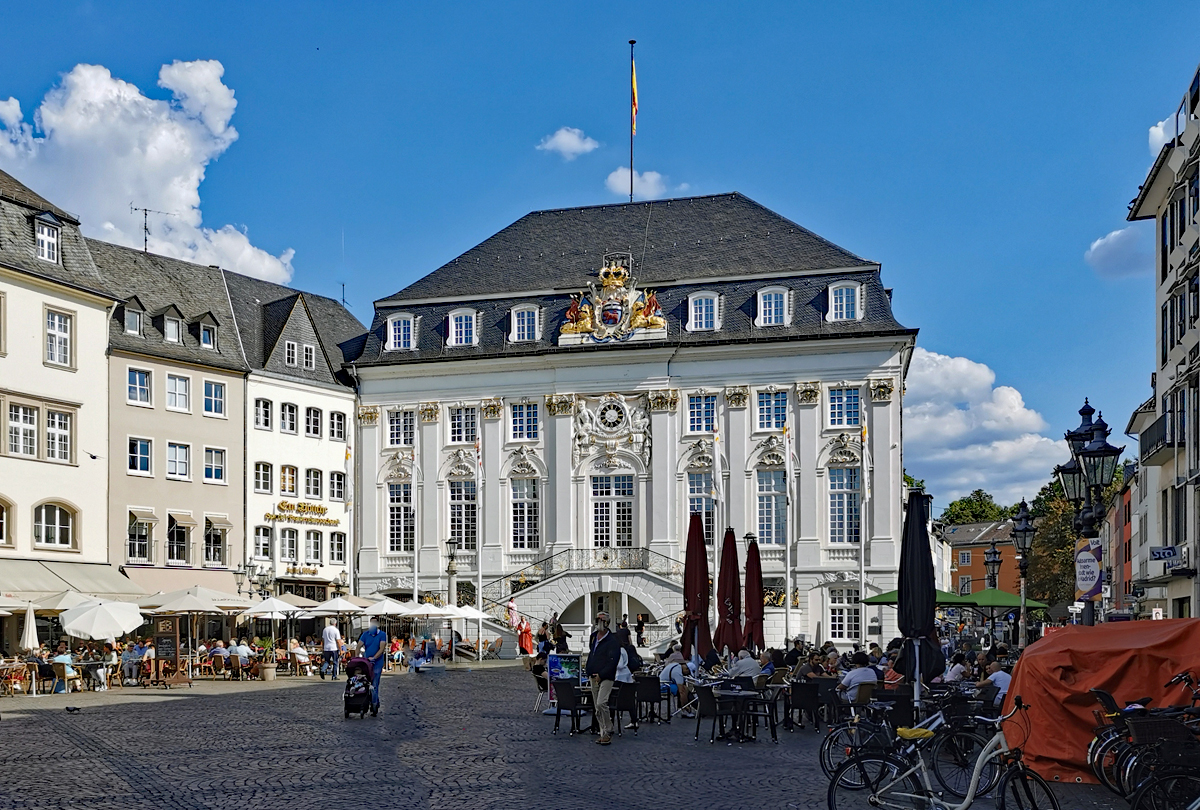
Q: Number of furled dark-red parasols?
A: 3